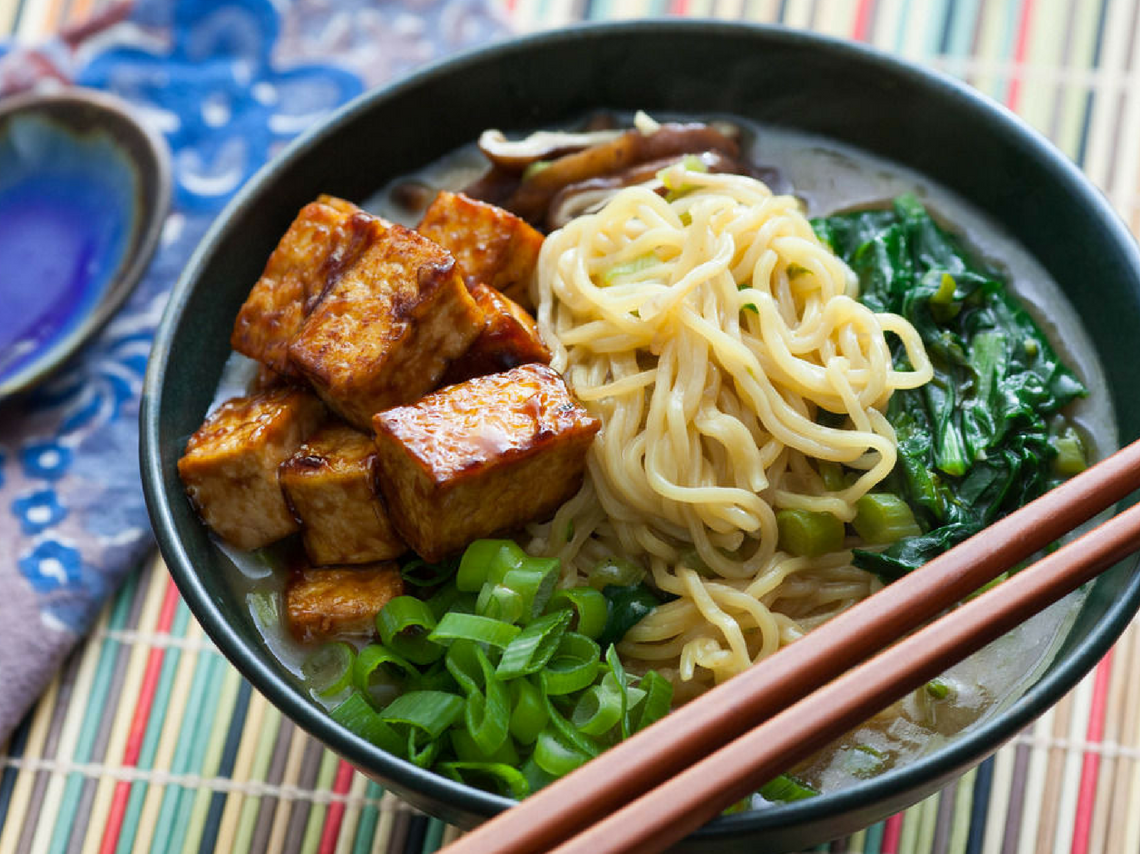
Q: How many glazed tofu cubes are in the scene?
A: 8